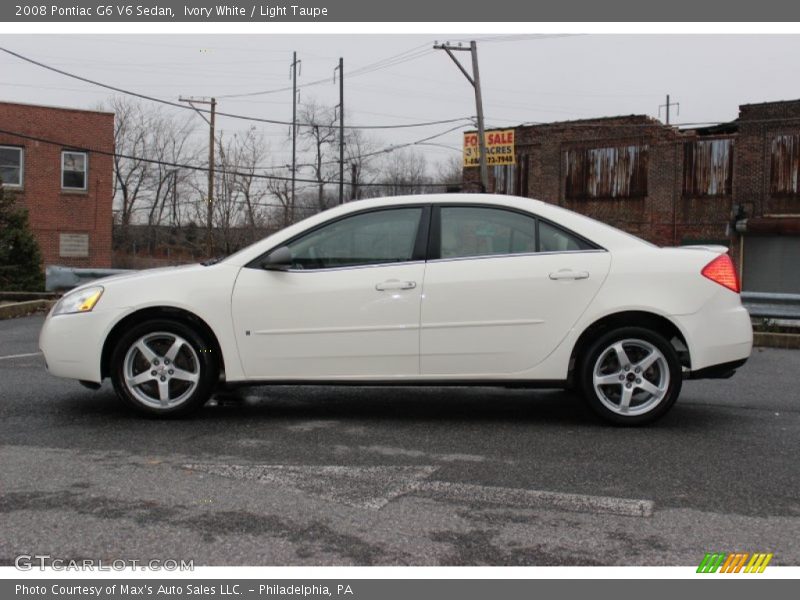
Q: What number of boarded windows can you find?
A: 4